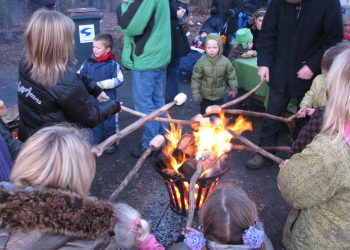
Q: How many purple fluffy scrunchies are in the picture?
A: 2